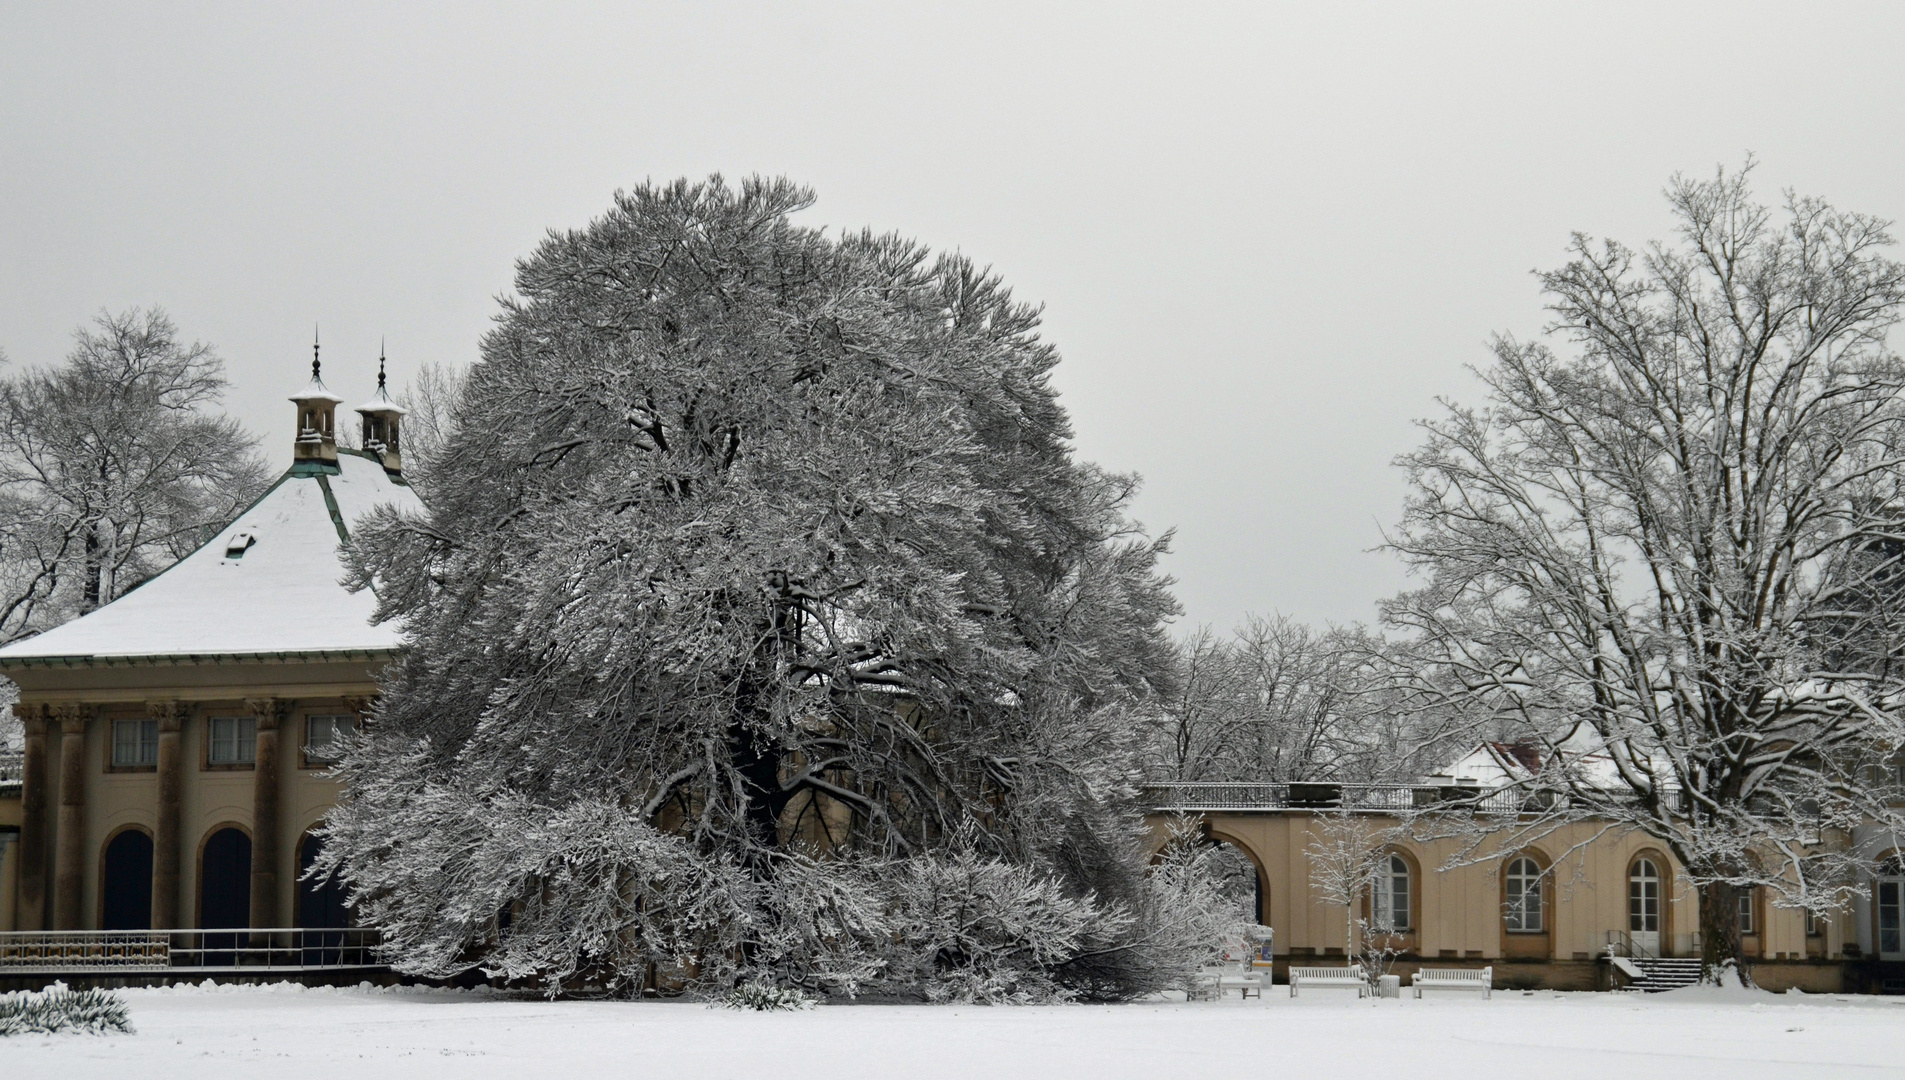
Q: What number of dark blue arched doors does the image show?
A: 3